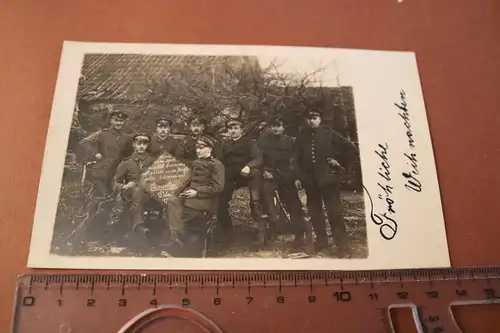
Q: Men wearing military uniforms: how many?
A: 8